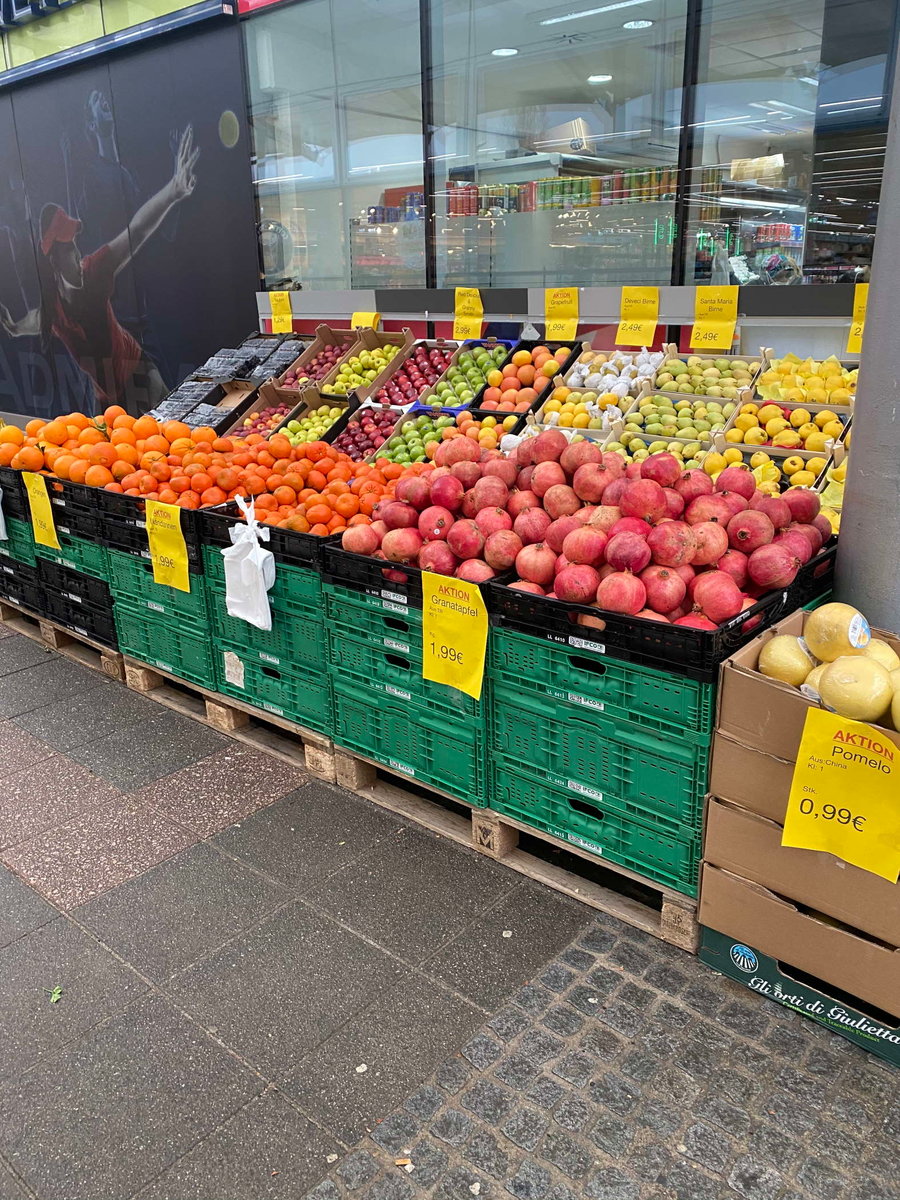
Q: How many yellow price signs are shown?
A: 11